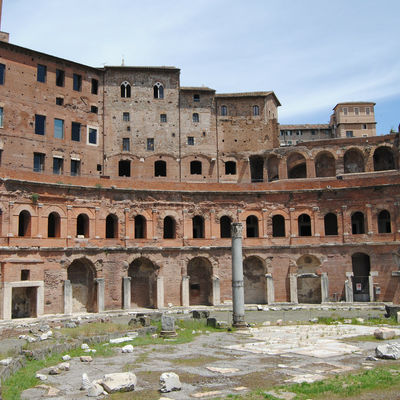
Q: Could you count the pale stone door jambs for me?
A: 13